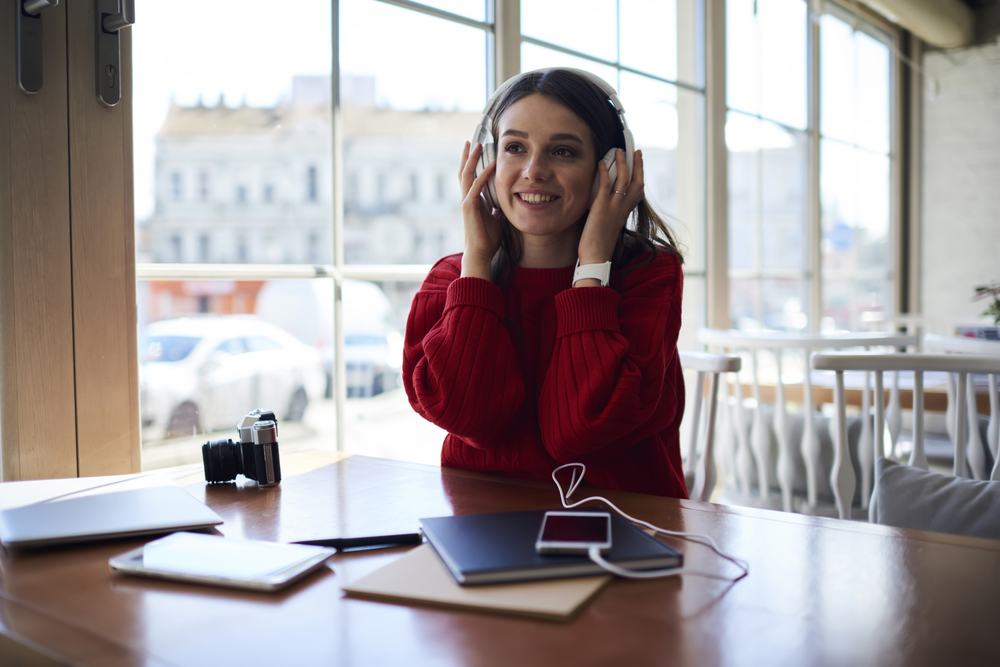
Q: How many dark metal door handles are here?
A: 2